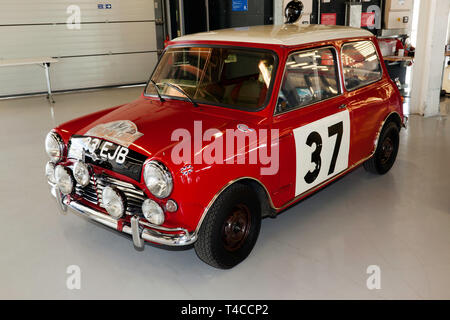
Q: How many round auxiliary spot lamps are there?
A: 5